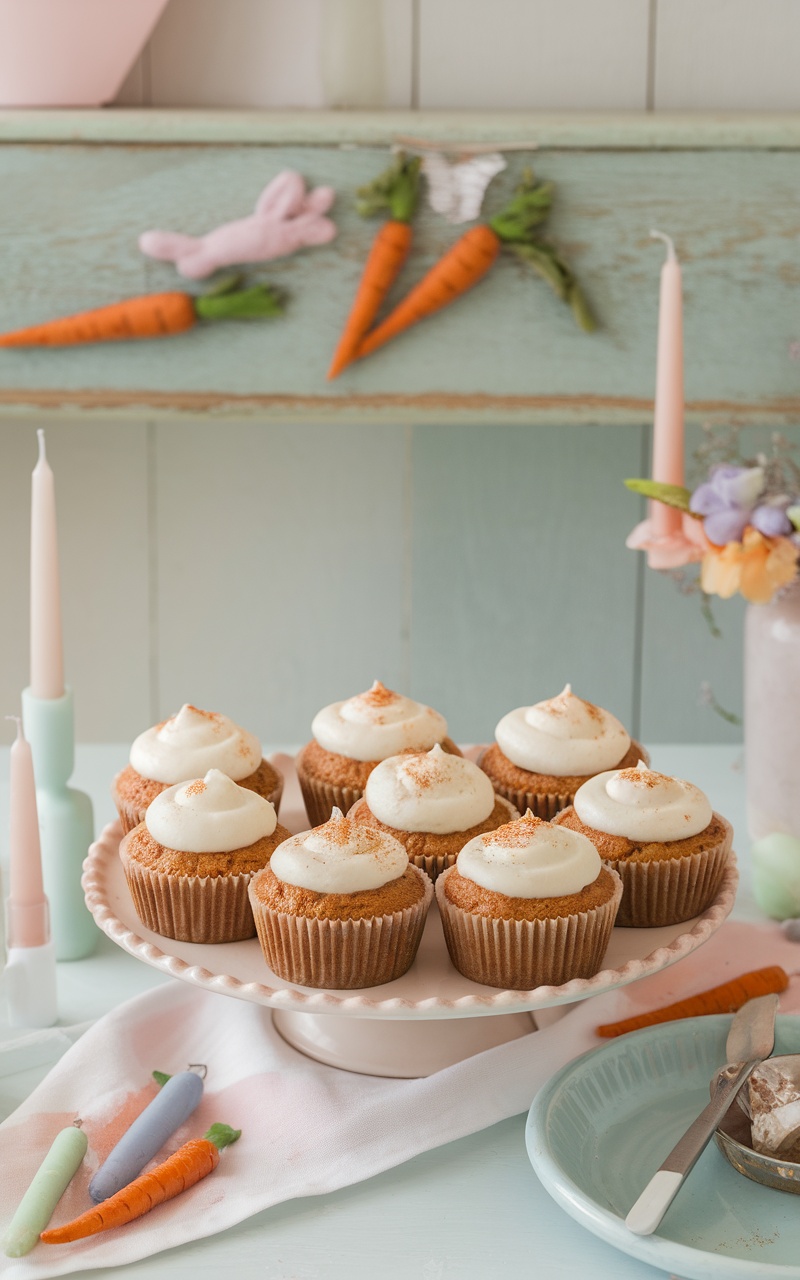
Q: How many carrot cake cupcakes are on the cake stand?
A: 8